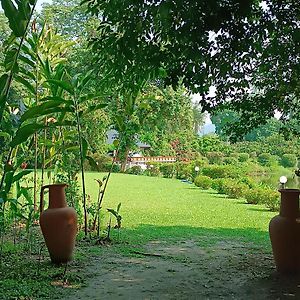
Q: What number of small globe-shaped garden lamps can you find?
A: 2